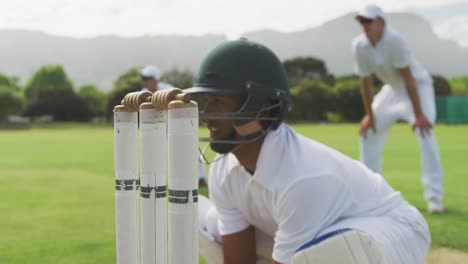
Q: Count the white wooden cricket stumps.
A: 3